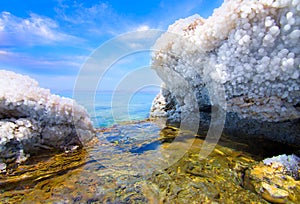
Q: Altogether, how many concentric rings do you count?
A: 2